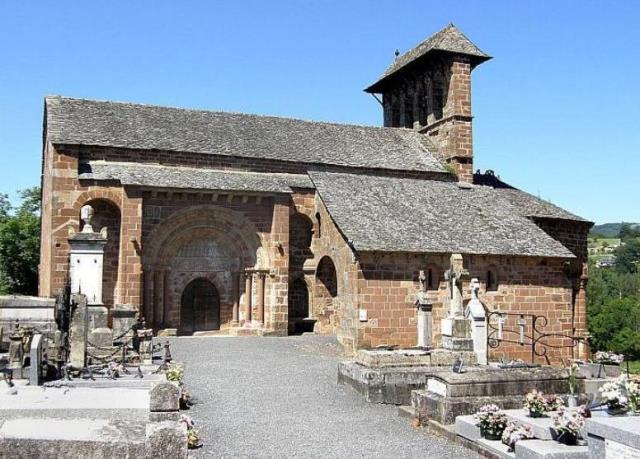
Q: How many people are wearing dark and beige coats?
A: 0